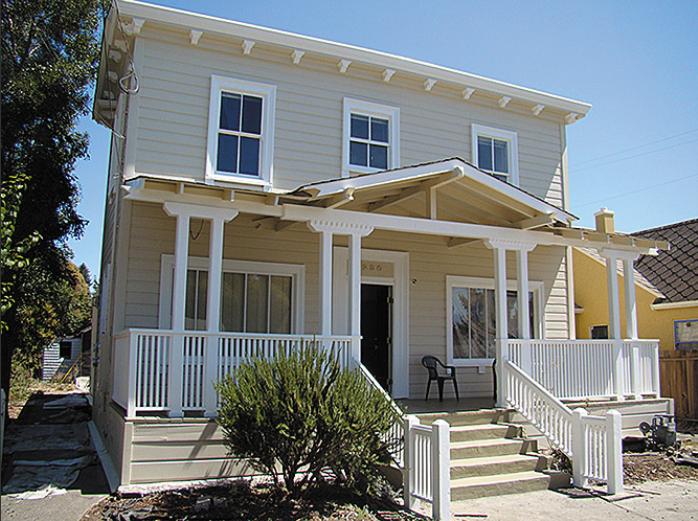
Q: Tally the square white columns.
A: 8